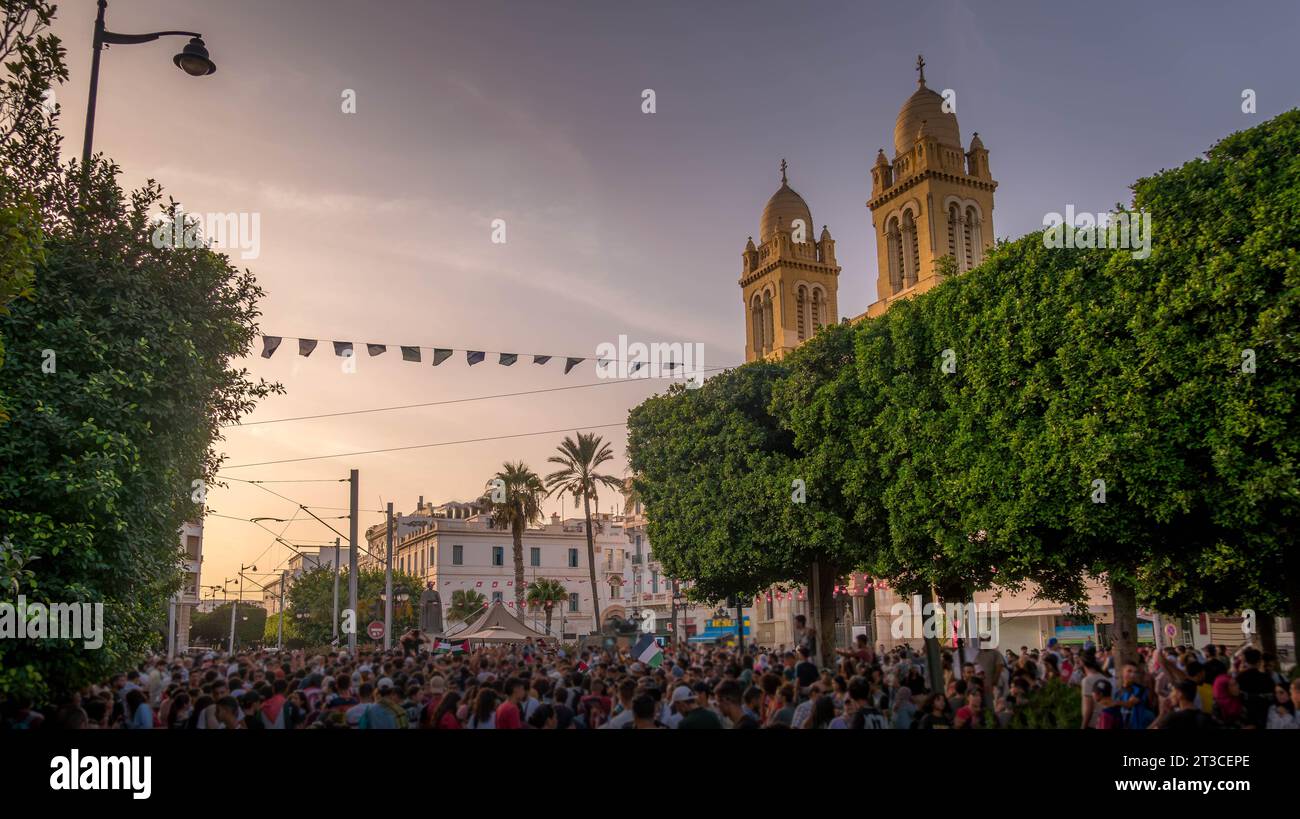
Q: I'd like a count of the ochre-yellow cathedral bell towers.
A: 2